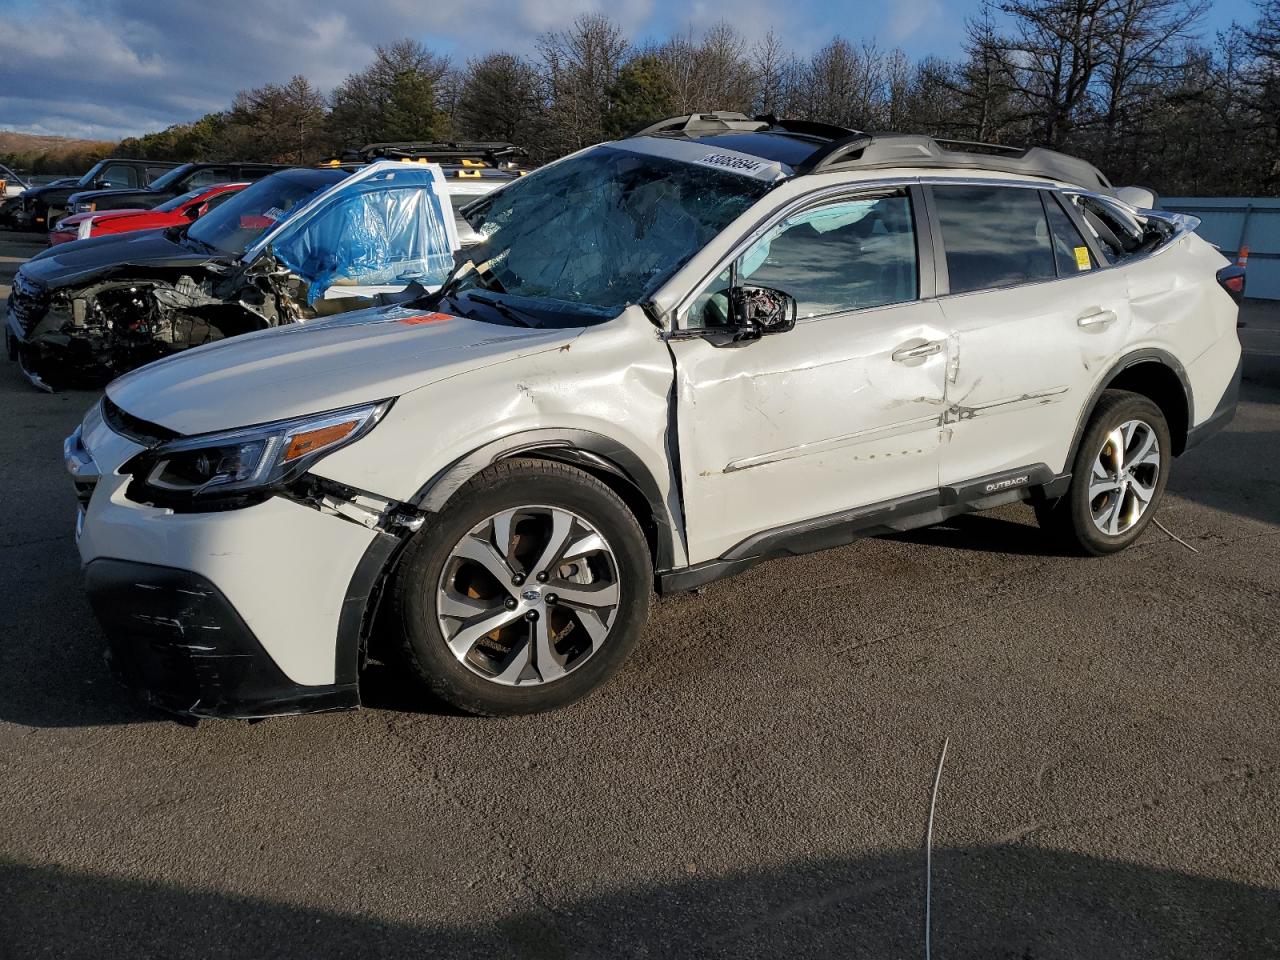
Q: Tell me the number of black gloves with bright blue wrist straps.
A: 0